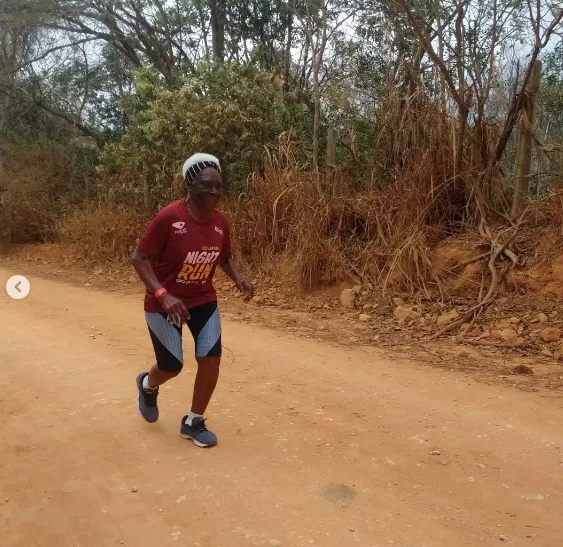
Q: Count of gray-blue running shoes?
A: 2